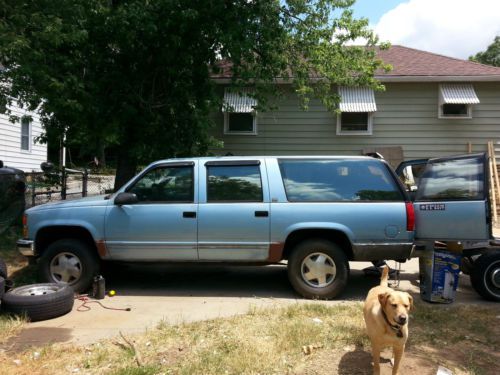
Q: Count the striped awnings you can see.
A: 3